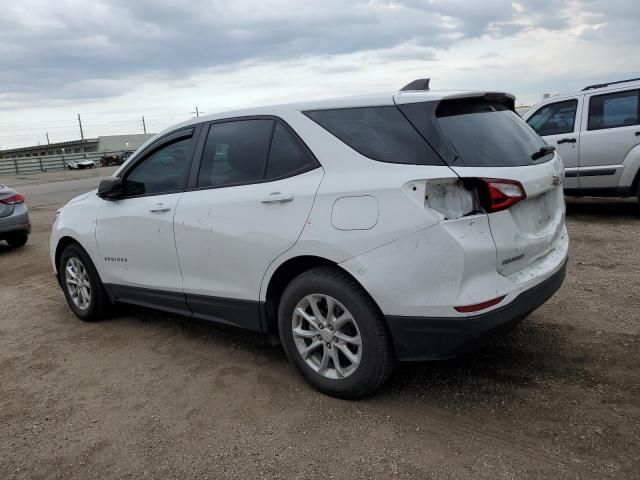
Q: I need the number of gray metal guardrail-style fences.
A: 1